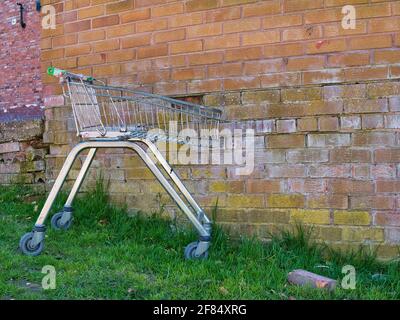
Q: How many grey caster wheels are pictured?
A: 3